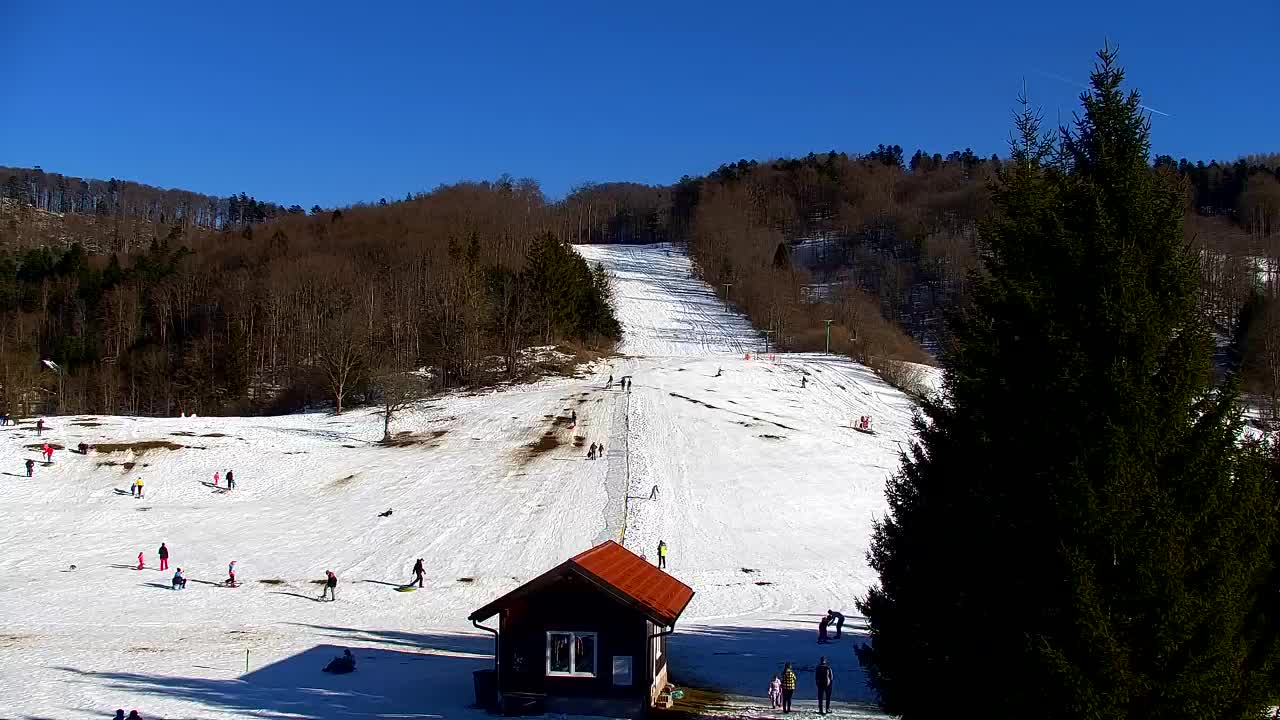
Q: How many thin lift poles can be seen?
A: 3